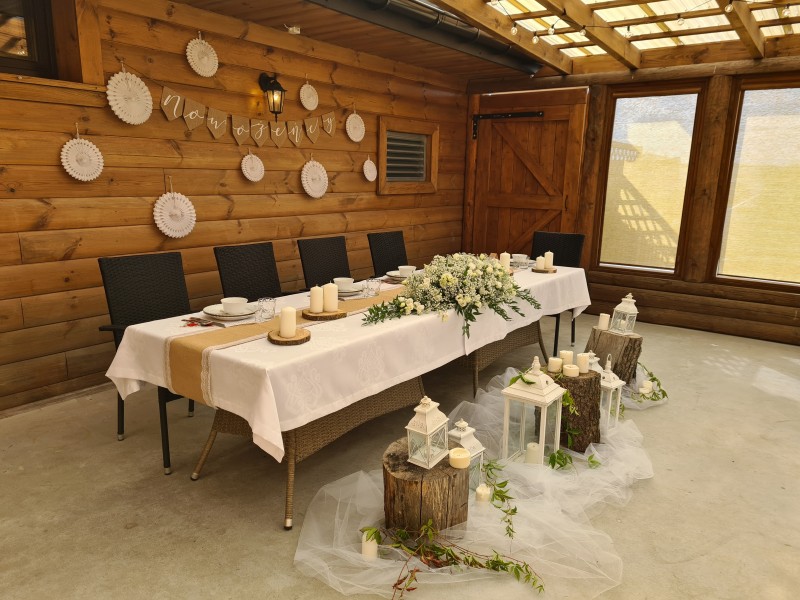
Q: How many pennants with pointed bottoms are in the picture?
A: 9